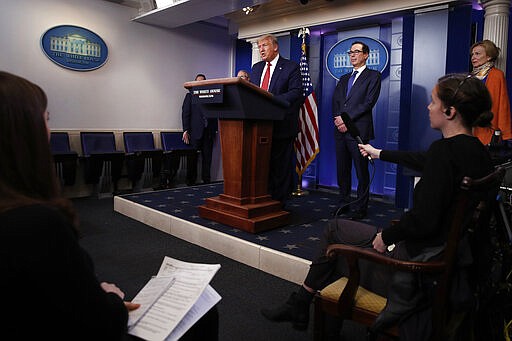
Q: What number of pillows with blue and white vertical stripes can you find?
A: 0